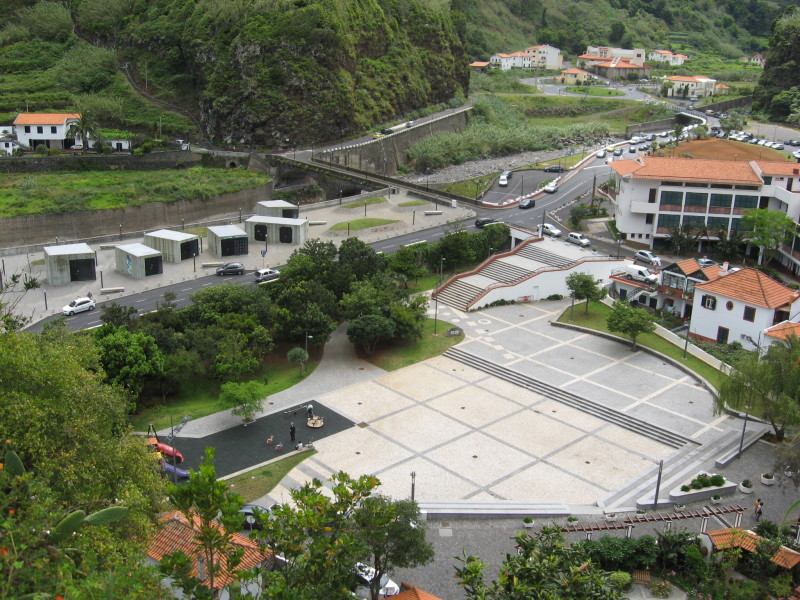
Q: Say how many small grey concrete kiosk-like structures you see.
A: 6